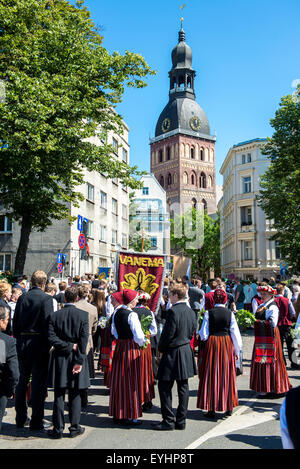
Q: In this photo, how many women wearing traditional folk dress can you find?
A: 5